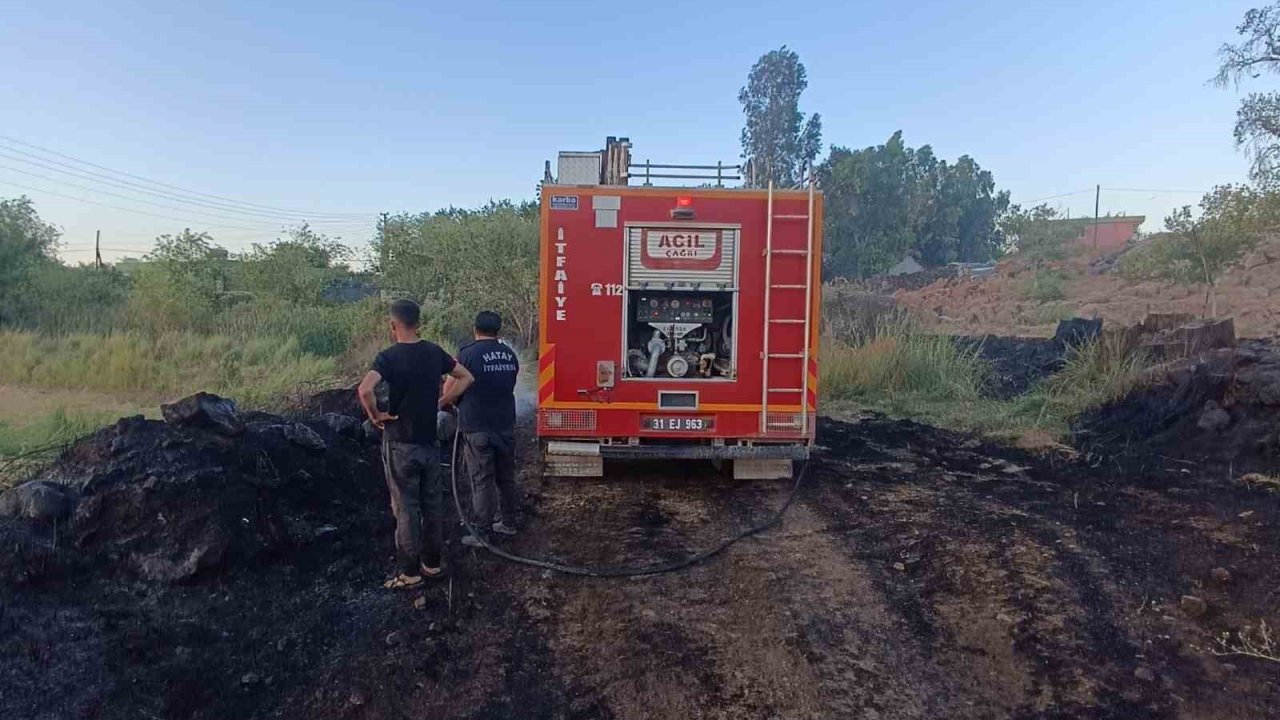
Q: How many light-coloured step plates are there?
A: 2